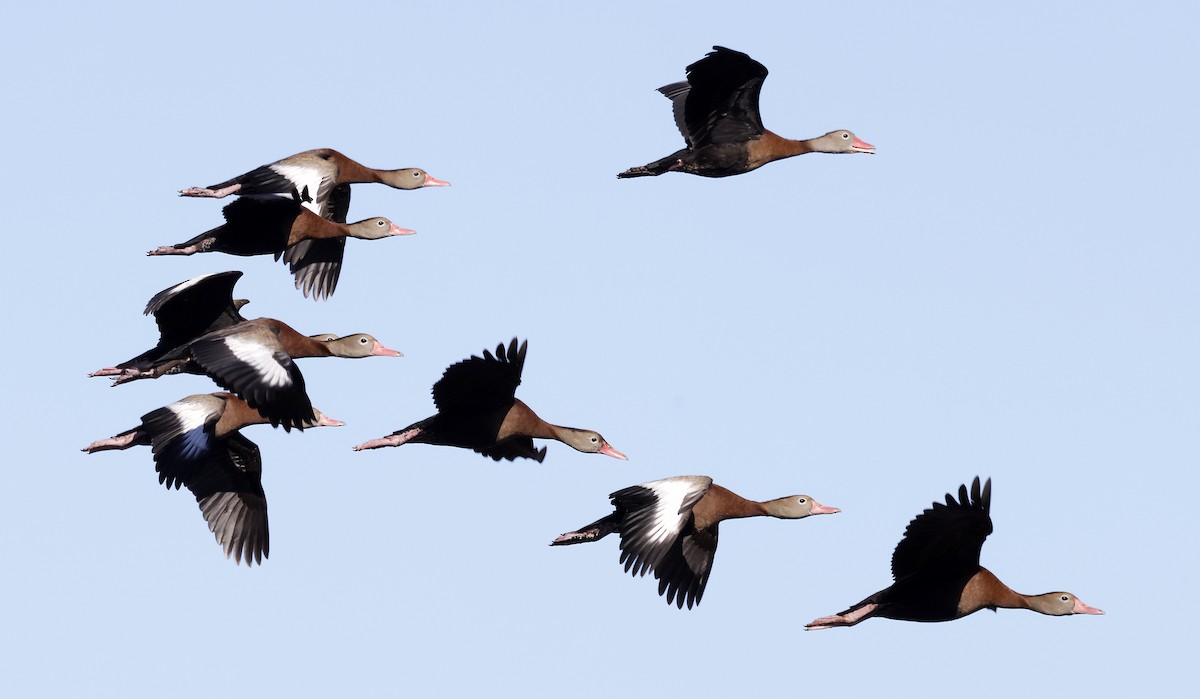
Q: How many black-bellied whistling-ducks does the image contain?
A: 9